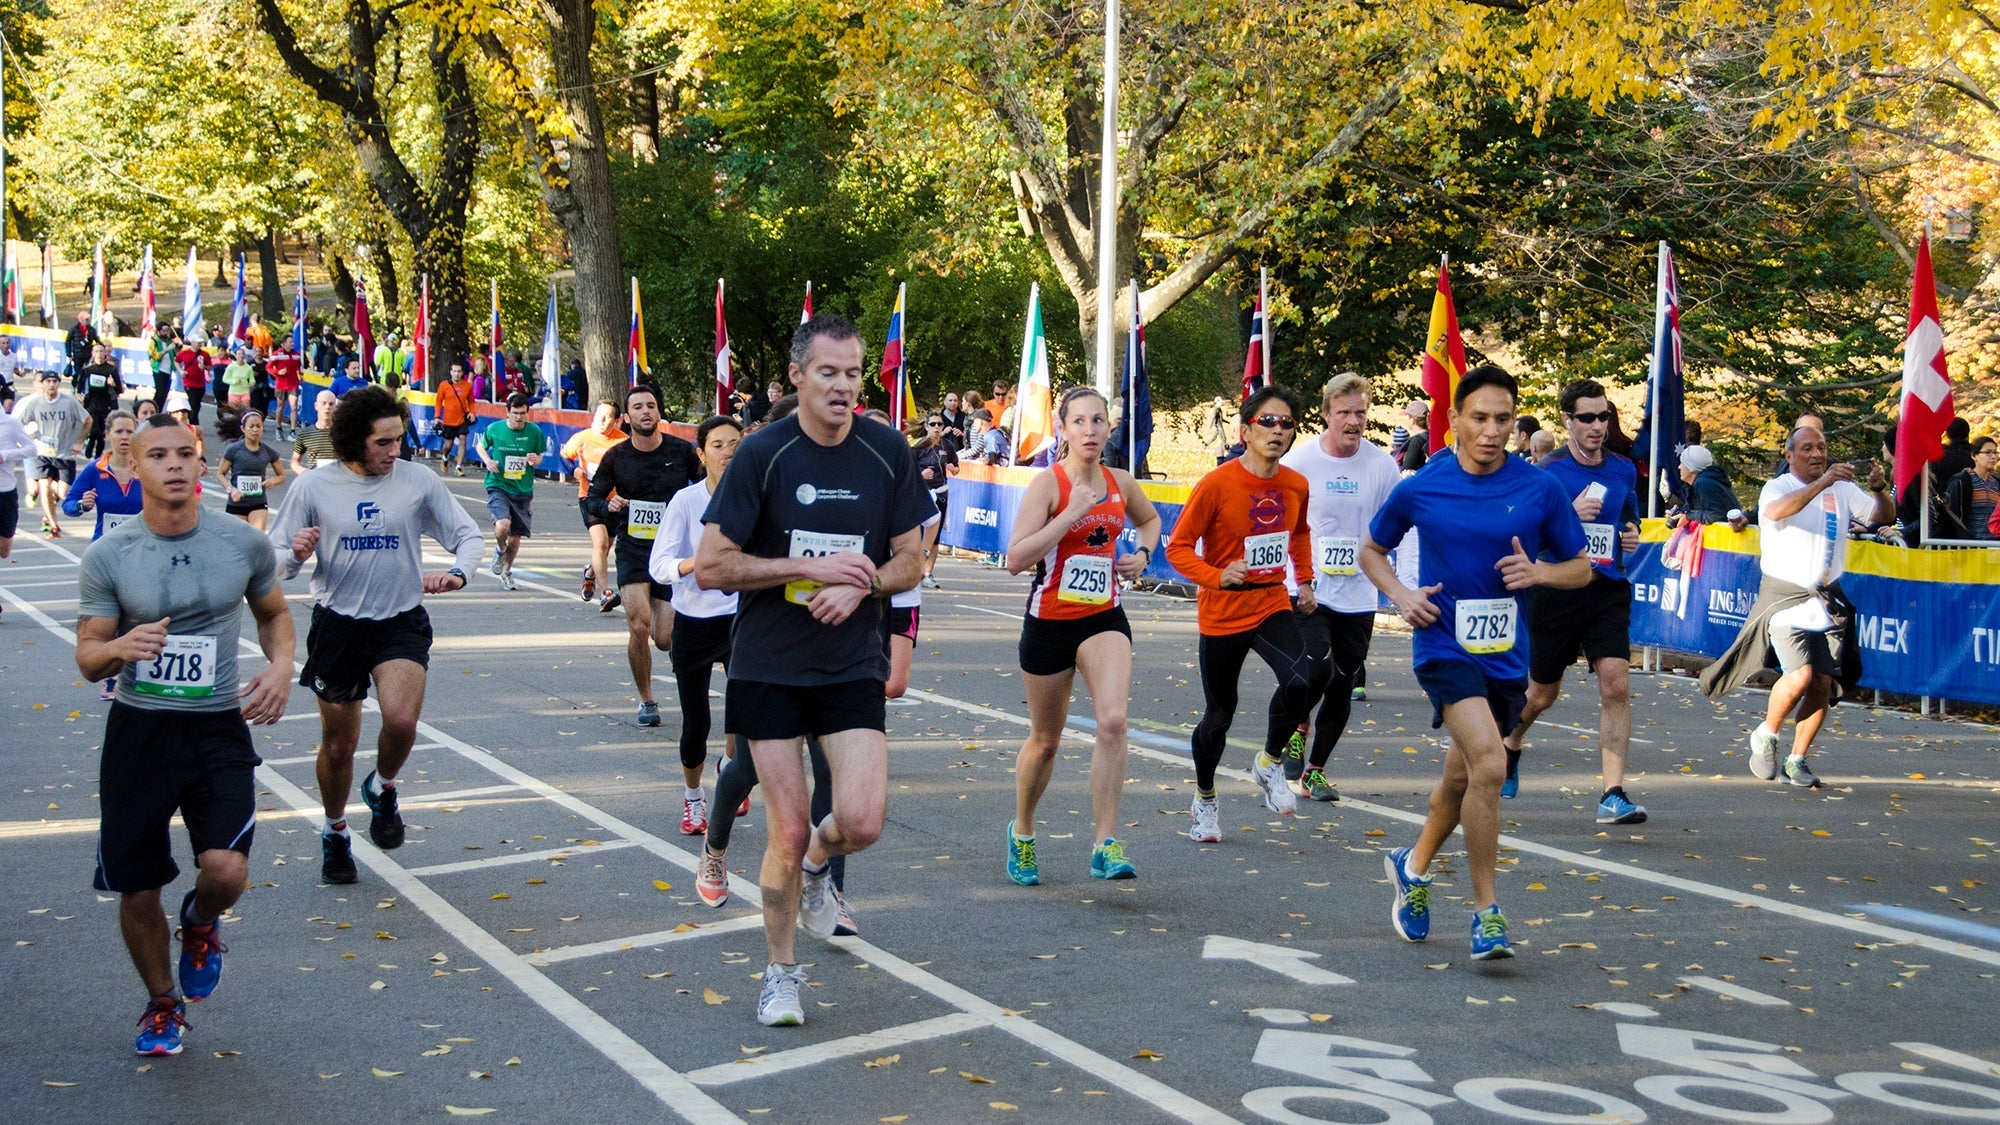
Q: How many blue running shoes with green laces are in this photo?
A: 4